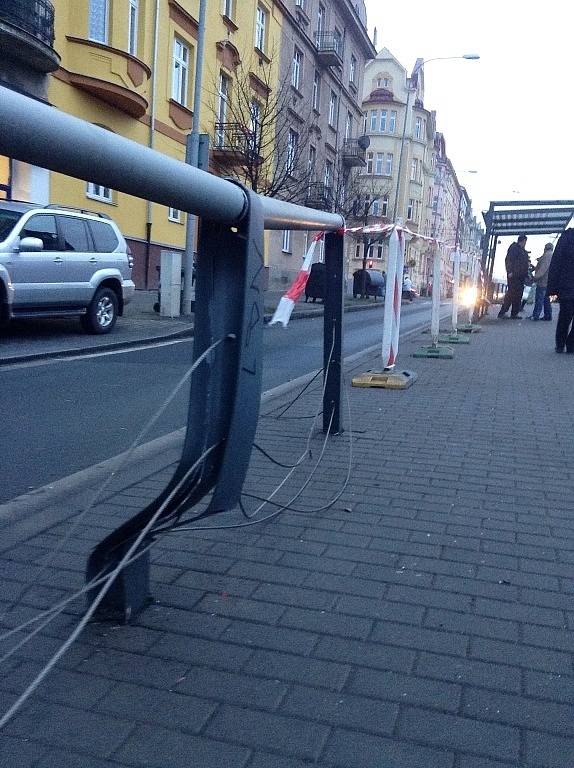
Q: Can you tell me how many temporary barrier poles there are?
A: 4